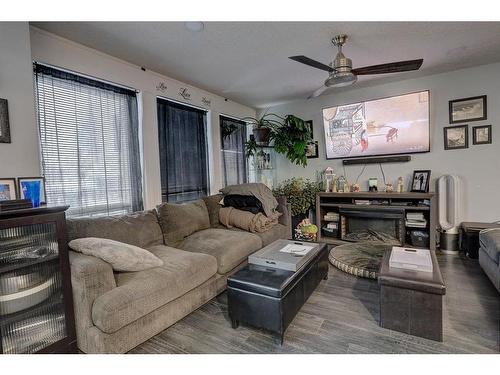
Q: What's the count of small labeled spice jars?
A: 0